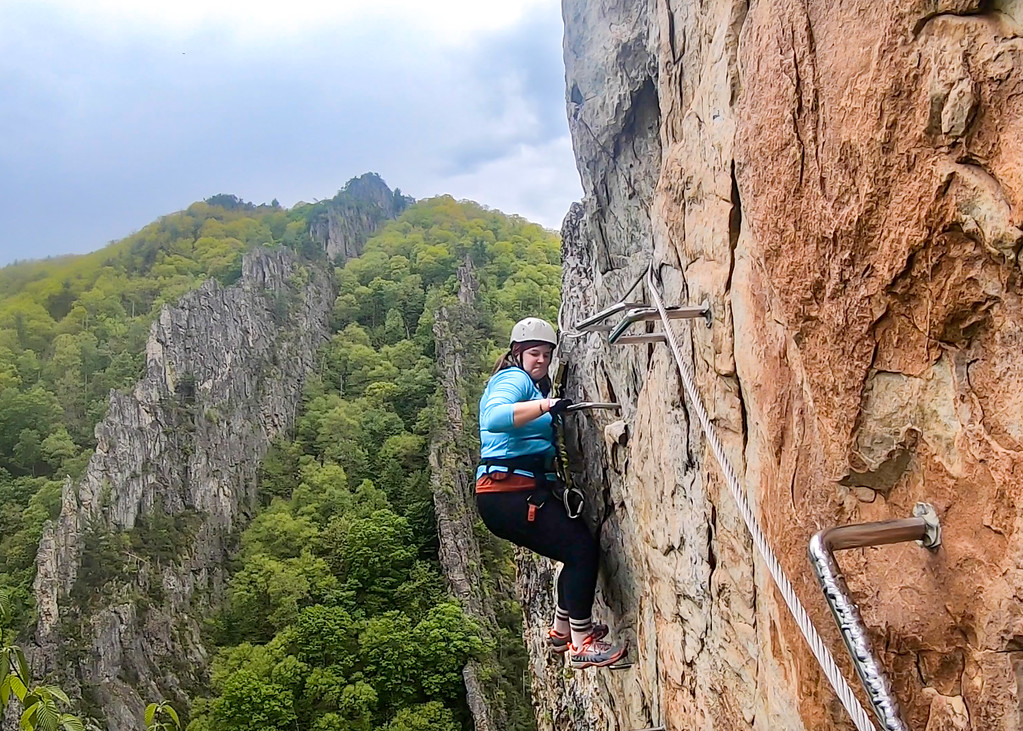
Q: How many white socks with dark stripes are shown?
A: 2